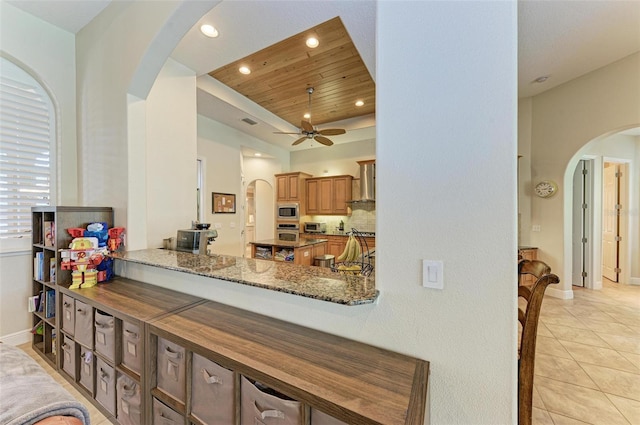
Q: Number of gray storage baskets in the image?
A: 13